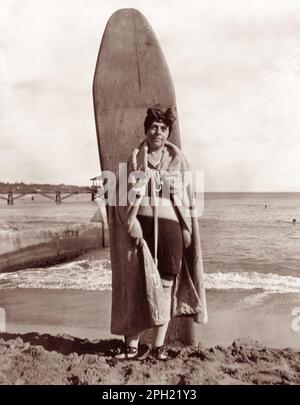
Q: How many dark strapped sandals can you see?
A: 2